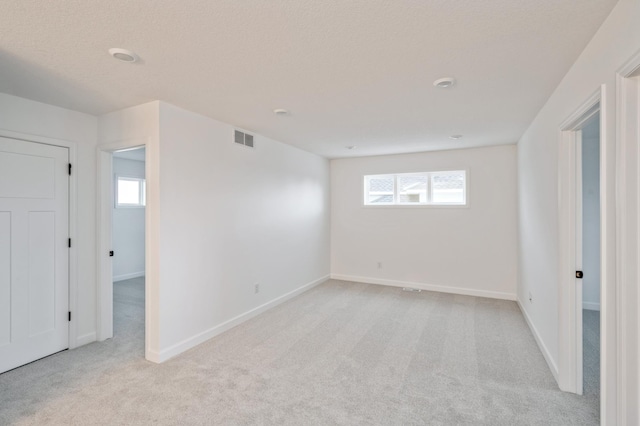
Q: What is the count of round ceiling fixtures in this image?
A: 5